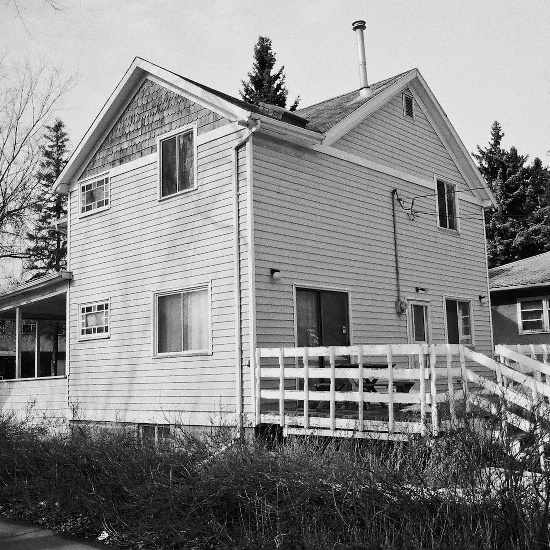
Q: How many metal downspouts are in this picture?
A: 1